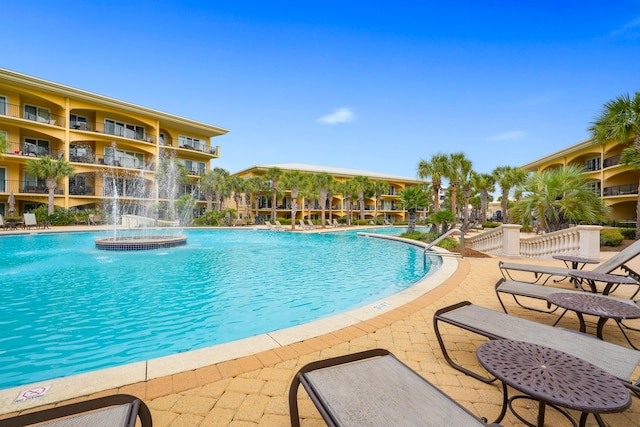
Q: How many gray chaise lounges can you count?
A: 5